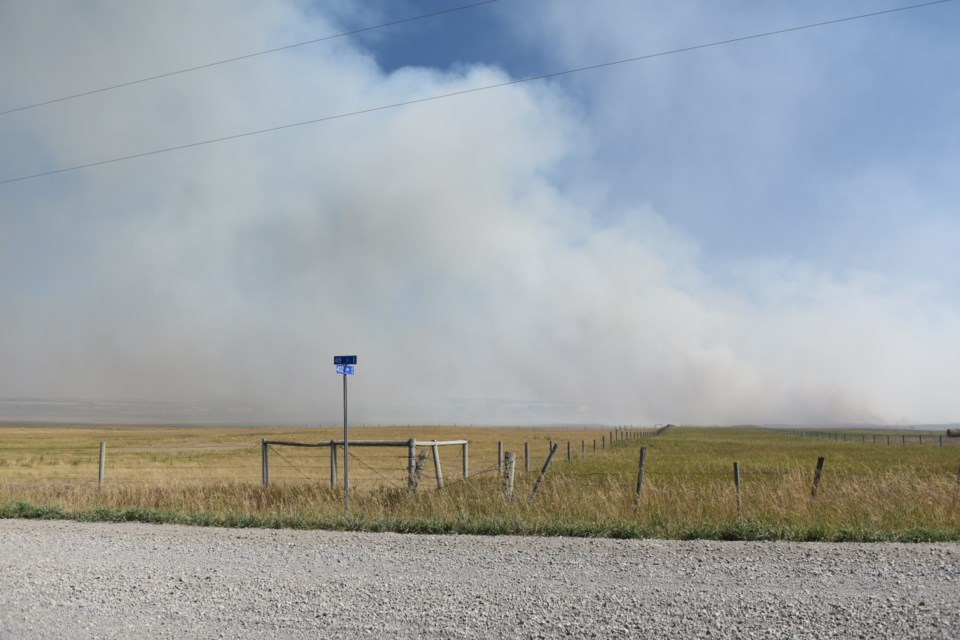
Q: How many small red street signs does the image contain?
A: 0